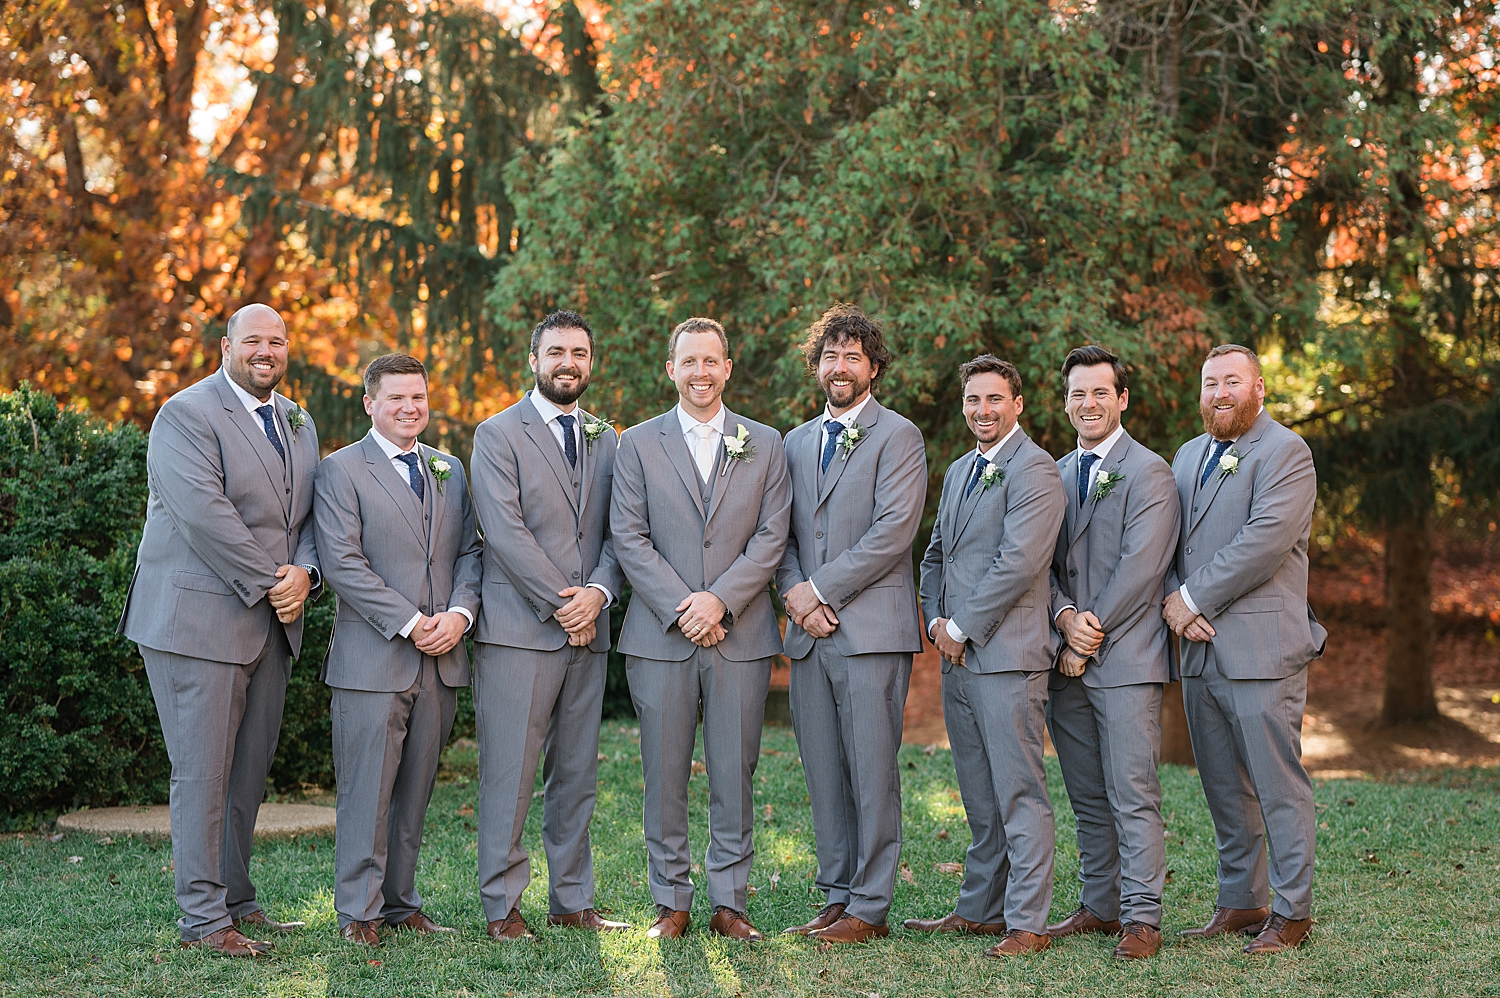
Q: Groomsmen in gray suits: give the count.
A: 7